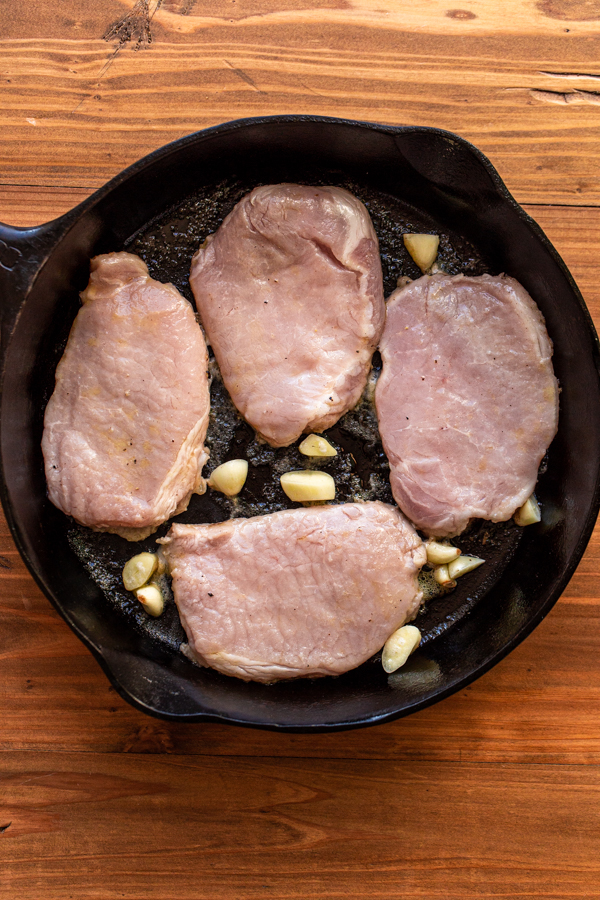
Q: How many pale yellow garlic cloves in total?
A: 11